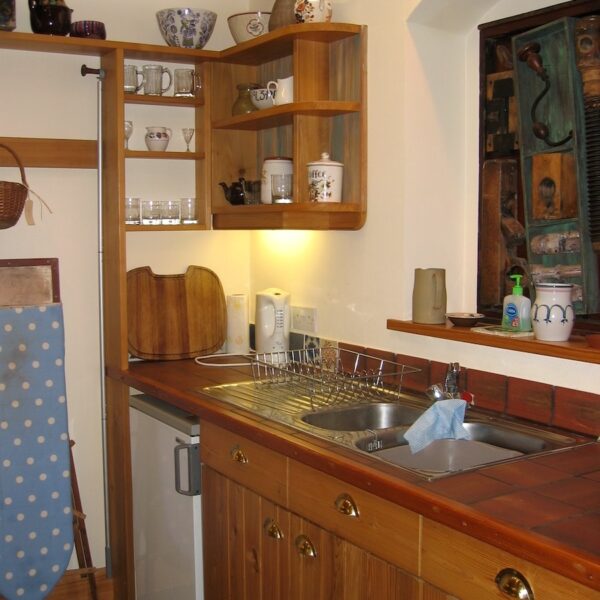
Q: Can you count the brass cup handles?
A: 5